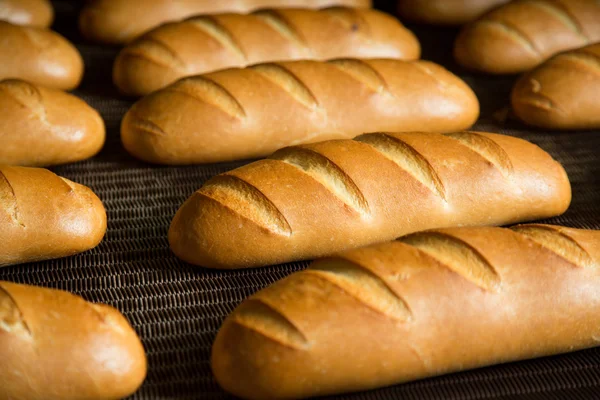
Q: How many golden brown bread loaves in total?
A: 13